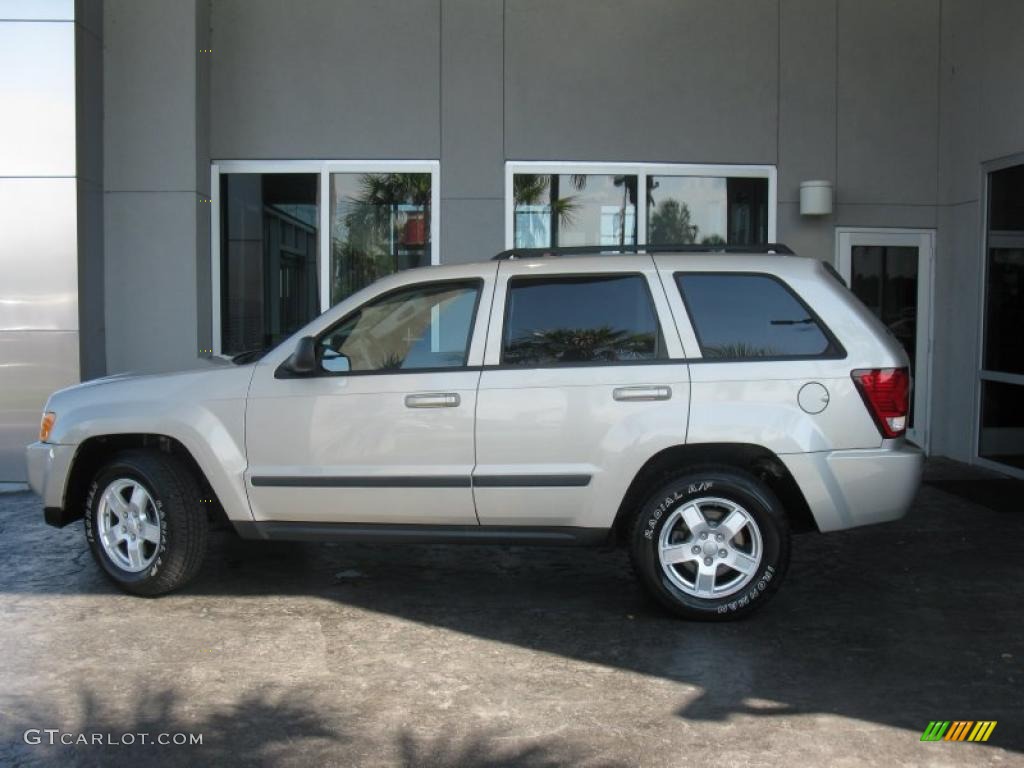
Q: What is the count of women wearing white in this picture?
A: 0